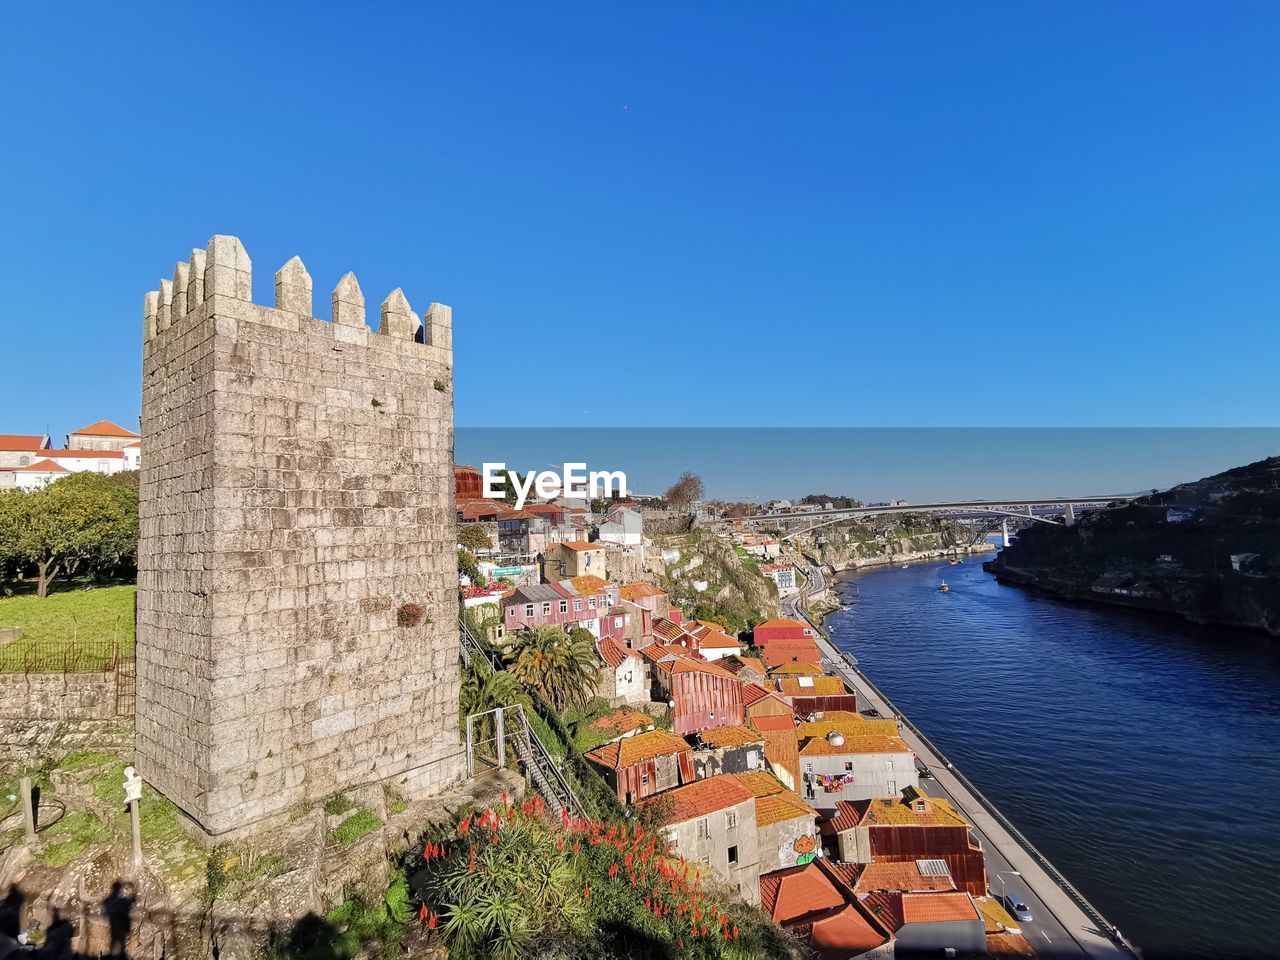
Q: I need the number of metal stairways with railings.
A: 1